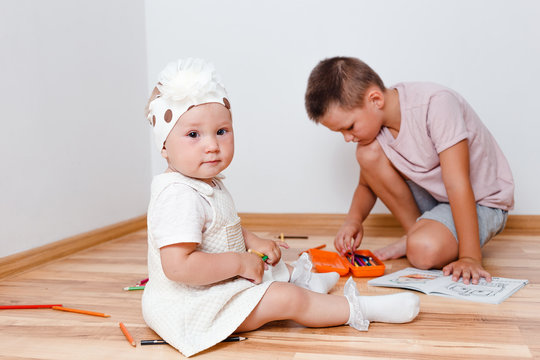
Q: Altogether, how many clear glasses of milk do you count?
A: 0